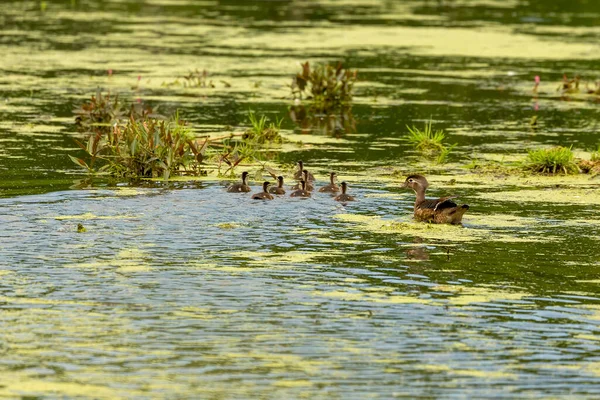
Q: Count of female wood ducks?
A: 1